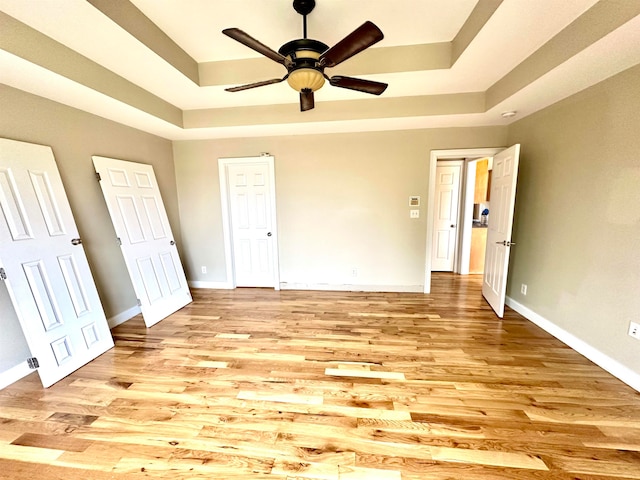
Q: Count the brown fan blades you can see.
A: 5